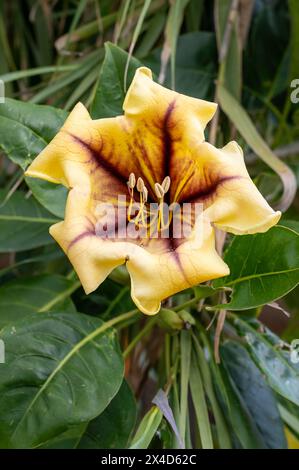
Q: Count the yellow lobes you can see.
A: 5